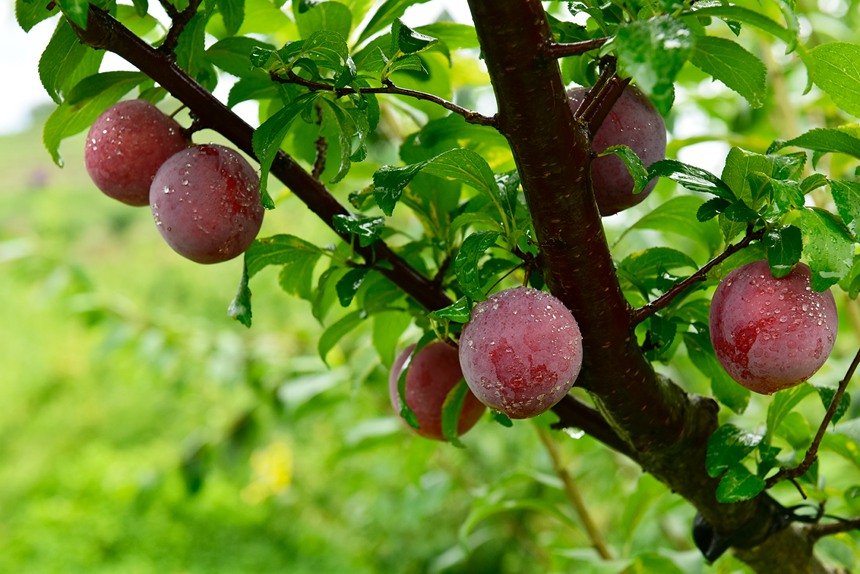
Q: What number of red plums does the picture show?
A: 6